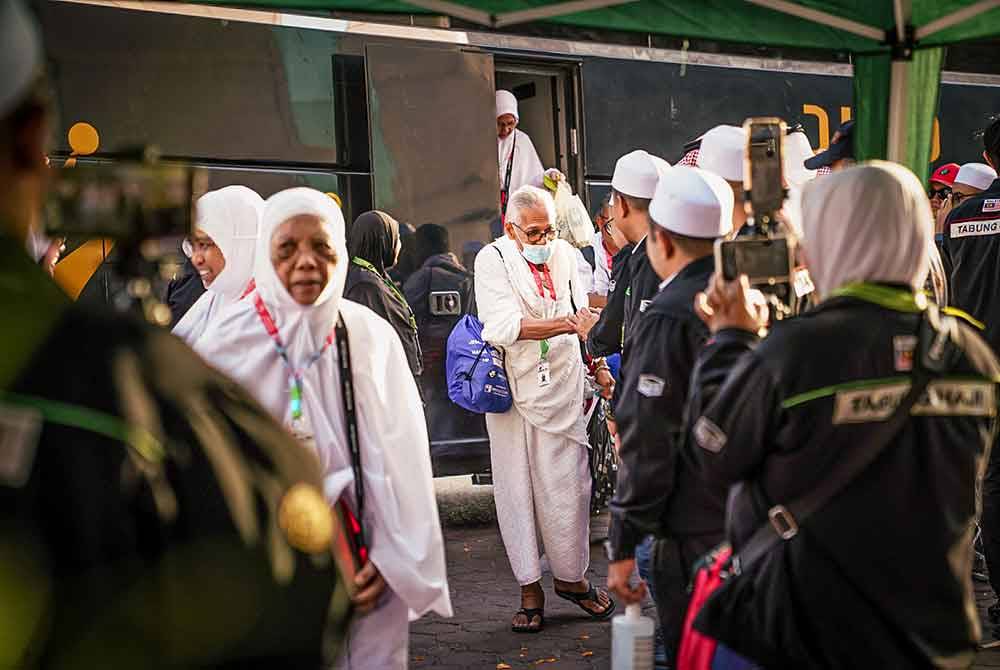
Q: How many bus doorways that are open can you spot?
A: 1